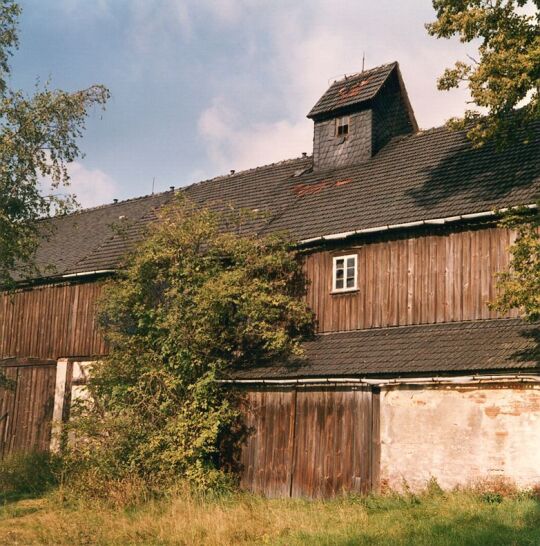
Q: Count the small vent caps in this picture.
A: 4